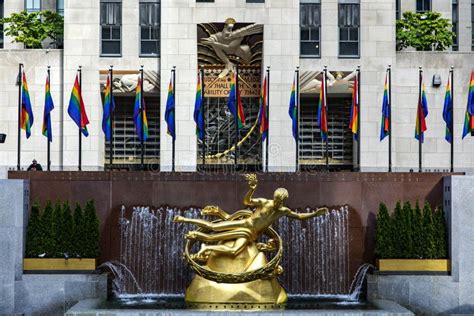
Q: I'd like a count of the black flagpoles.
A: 15